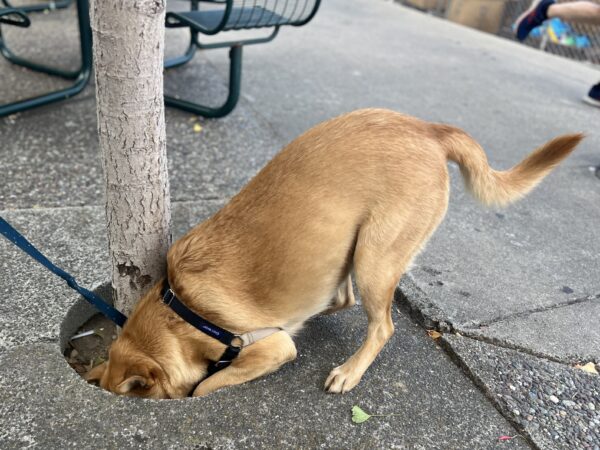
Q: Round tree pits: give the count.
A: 1